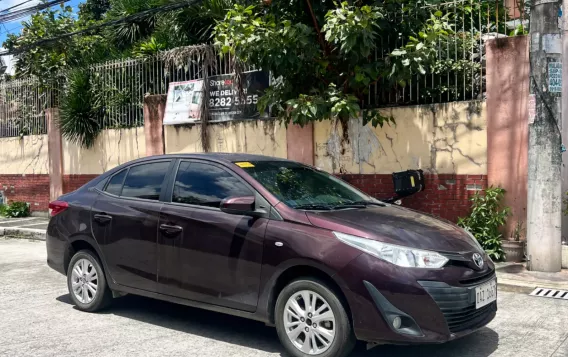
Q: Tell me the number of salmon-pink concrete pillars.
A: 4